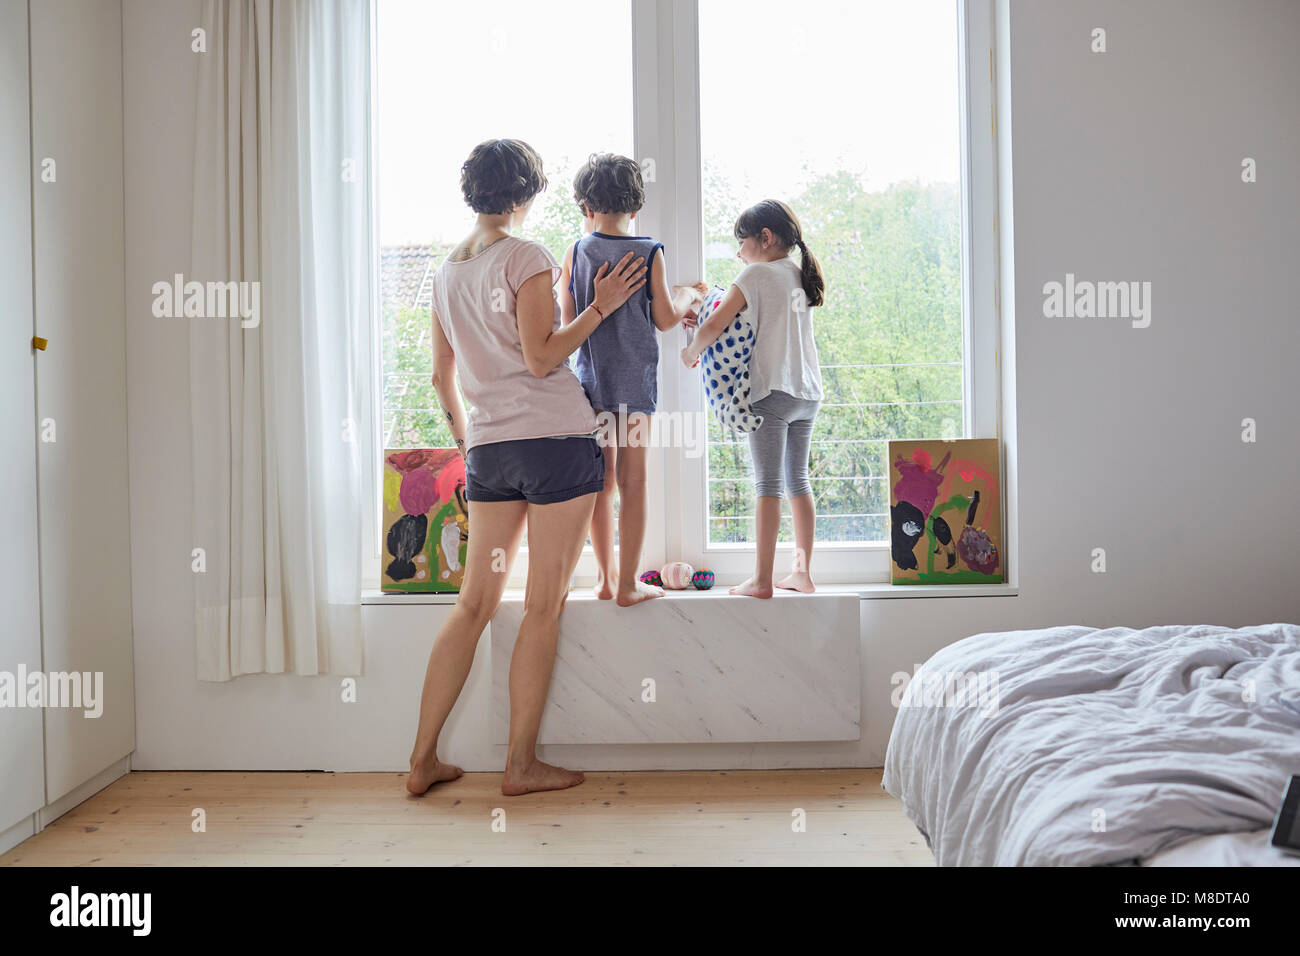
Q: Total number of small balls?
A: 3